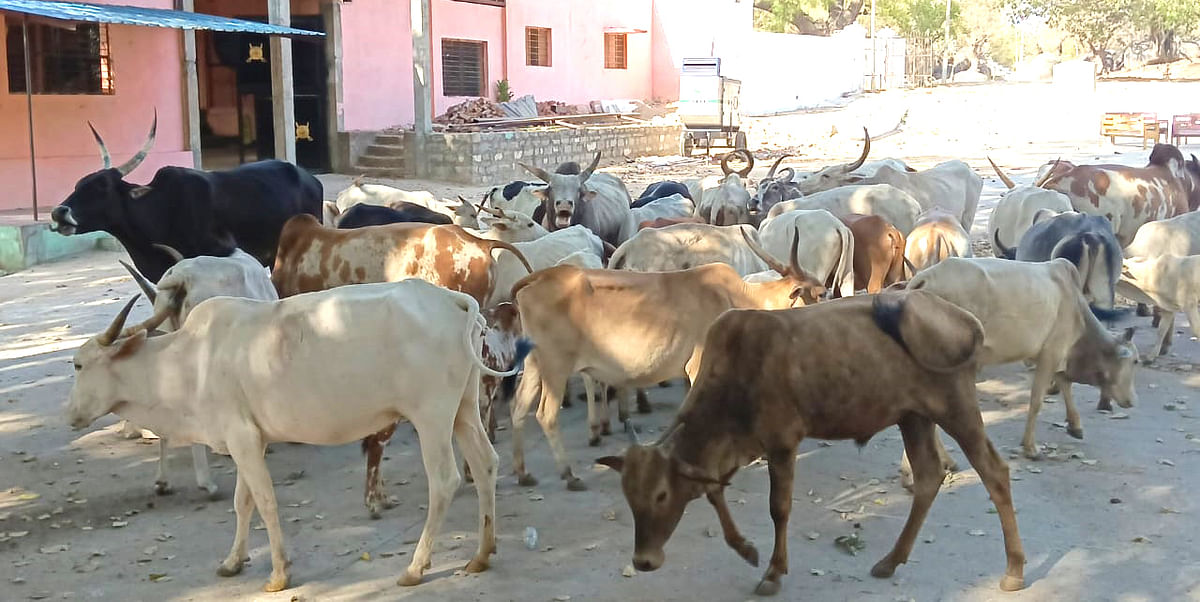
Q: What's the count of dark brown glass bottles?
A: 0